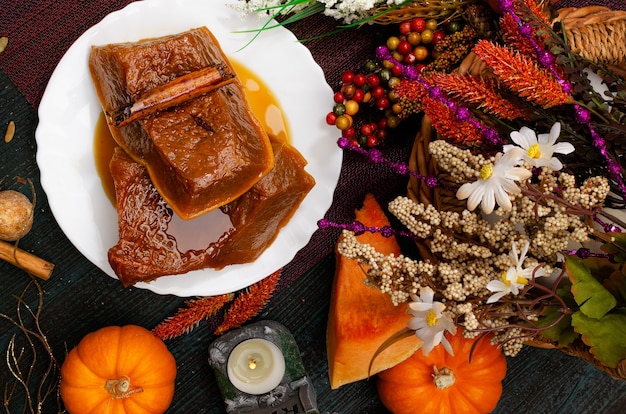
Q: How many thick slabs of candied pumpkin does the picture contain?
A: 2